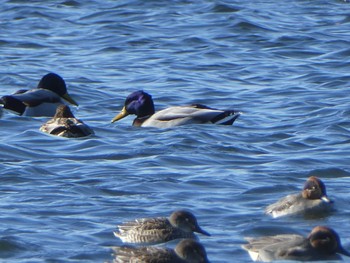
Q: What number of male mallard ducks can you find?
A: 2